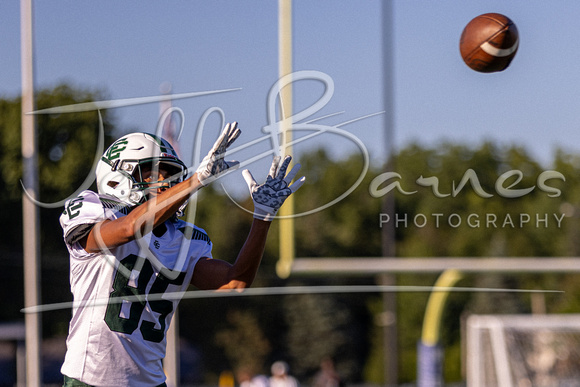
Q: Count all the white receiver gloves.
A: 2